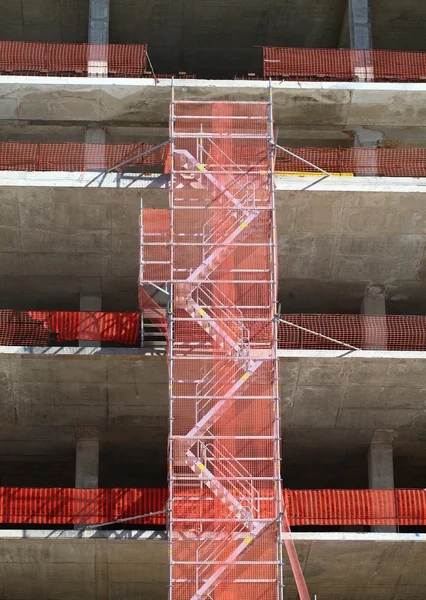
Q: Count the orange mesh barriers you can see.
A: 8